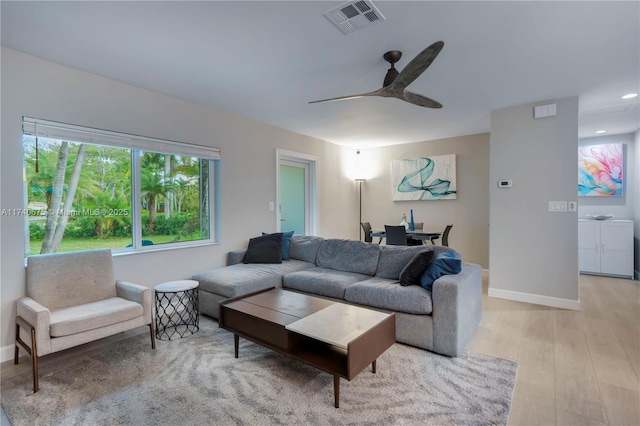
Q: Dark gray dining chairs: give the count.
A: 4